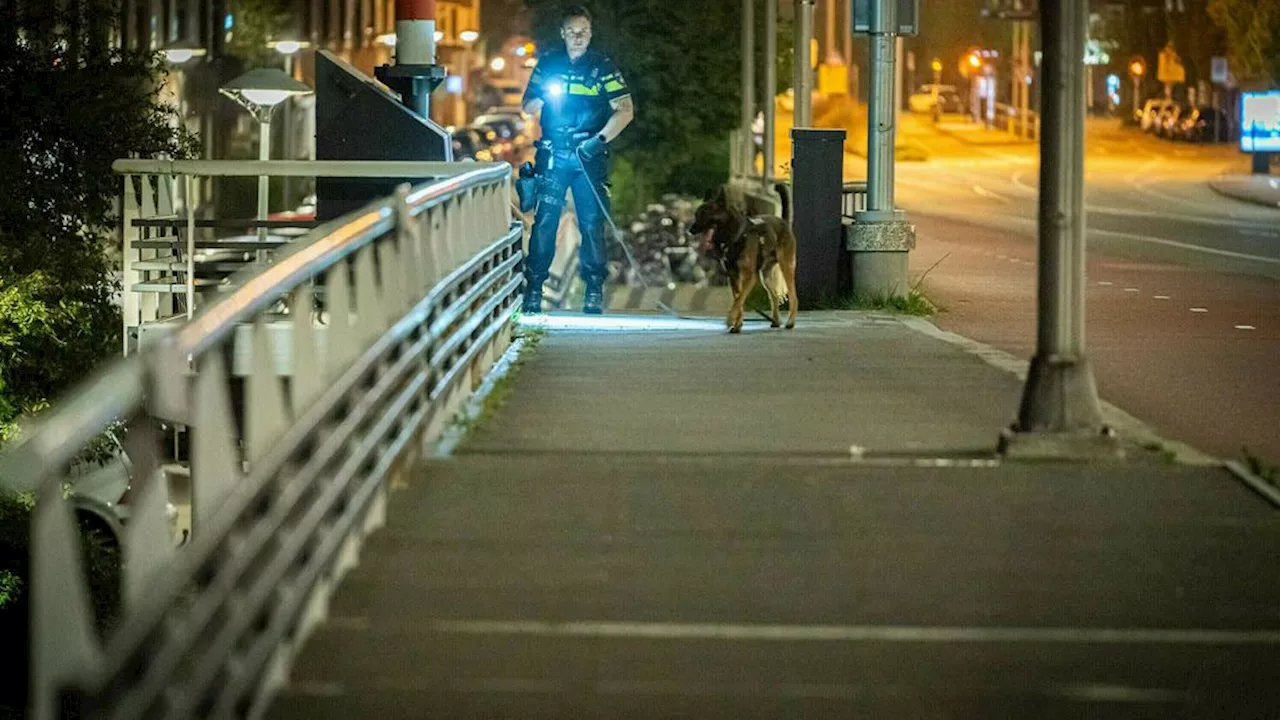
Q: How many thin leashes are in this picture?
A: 1